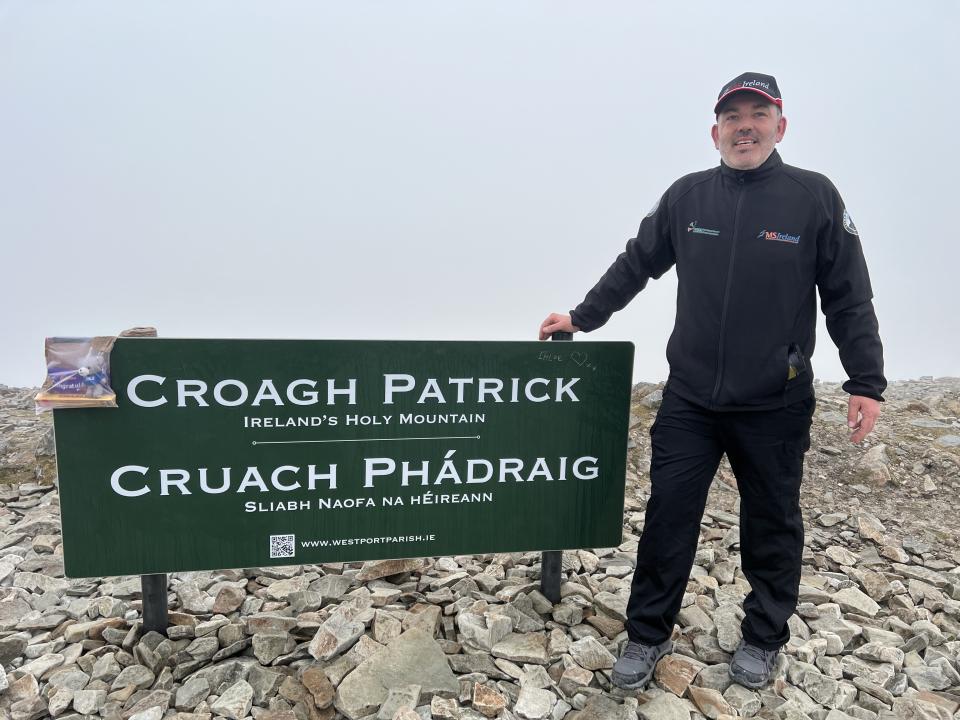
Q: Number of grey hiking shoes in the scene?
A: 2